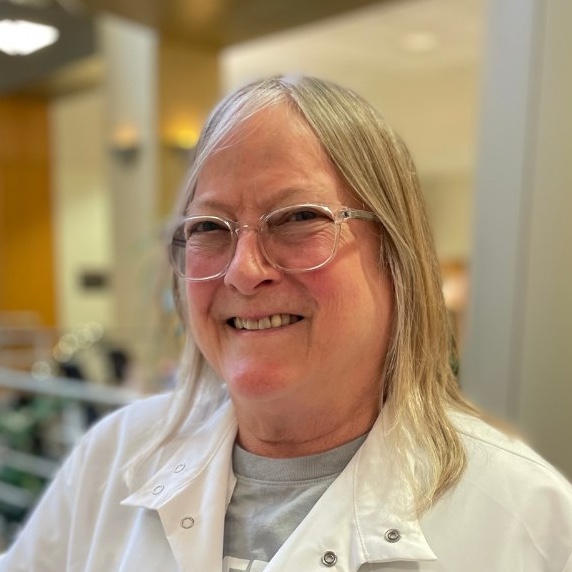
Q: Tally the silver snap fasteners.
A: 5